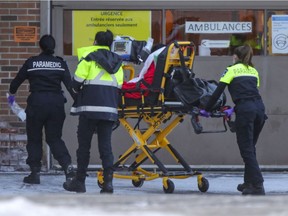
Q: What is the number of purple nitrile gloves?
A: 3